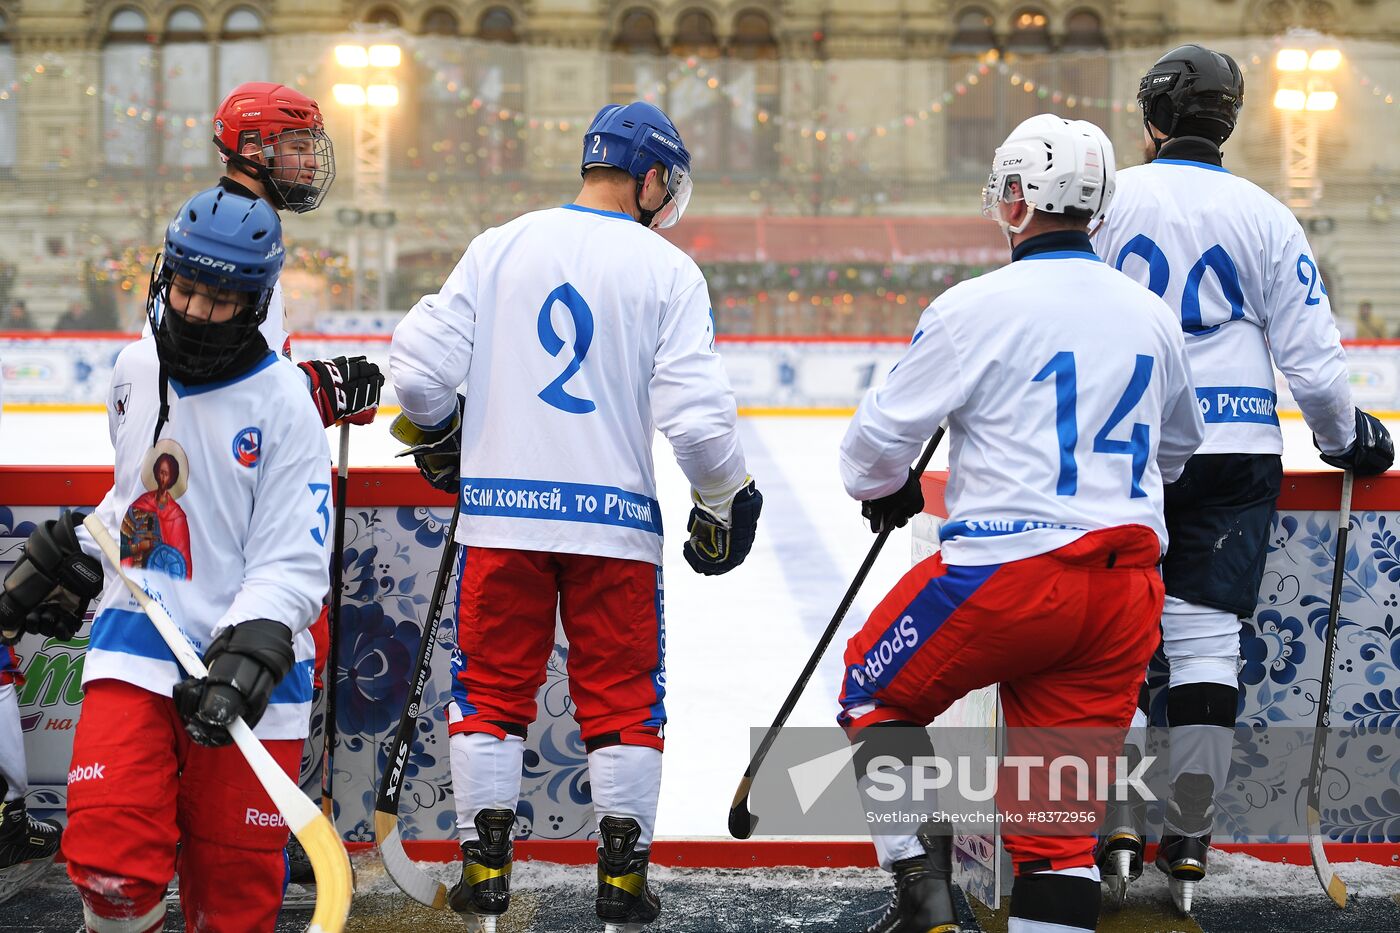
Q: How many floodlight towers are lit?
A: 2